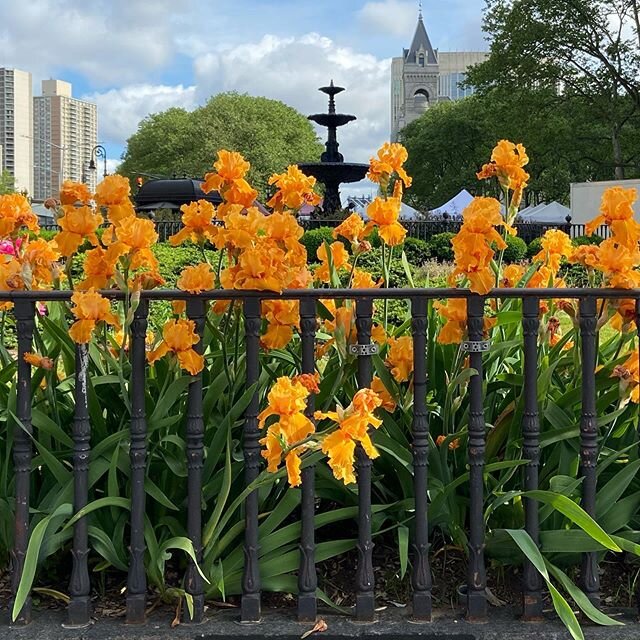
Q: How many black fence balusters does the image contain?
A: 11